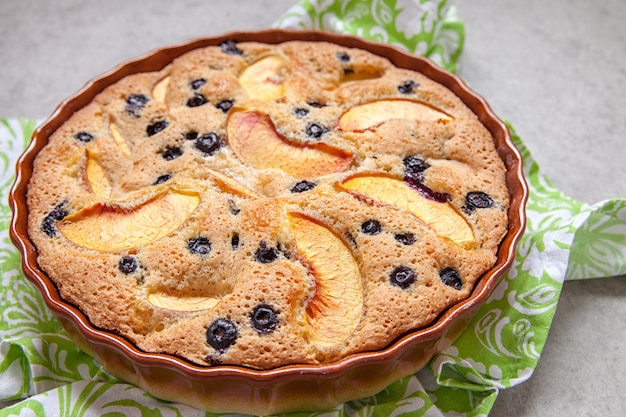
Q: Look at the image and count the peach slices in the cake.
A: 11